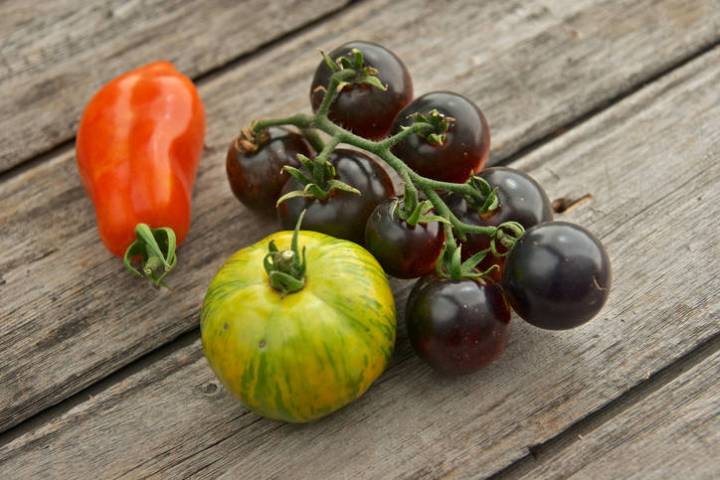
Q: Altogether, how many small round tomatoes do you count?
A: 8